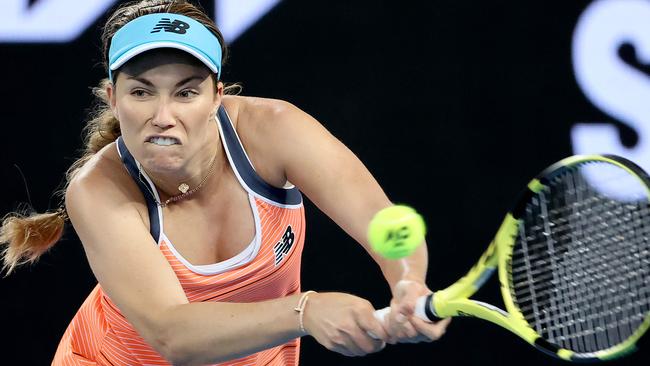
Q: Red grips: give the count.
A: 0